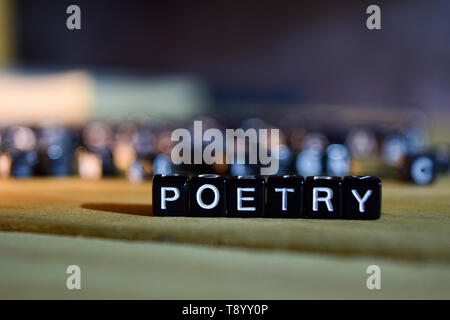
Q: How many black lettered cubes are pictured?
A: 6